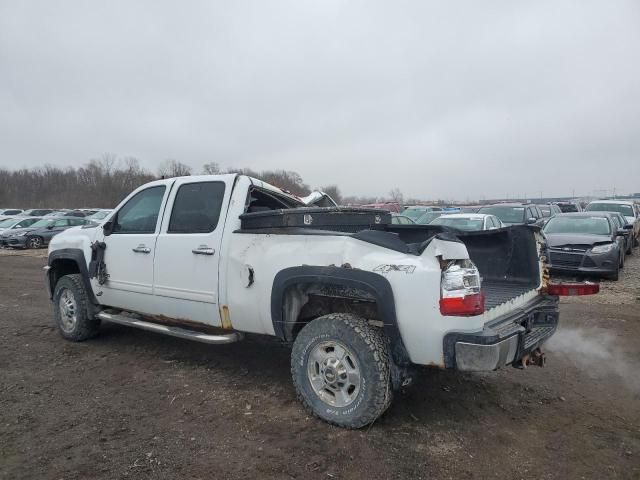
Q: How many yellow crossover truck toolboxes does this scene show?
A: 0